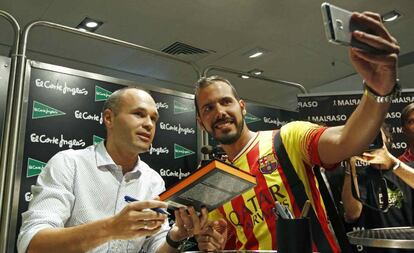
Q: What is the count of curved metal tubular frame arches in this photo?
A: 3